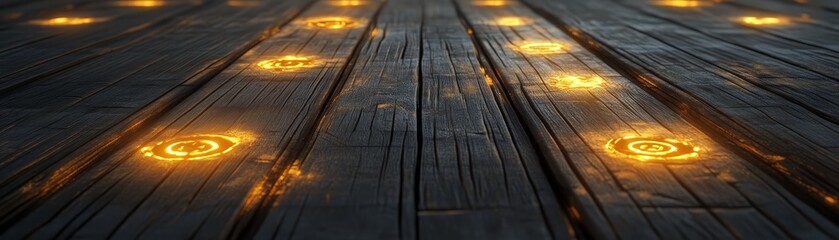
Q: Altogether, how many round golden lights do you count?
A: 13